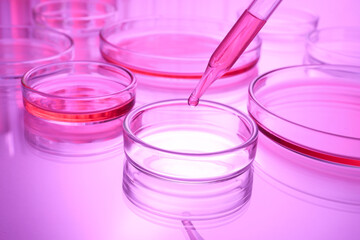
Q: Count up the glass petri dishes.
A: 8